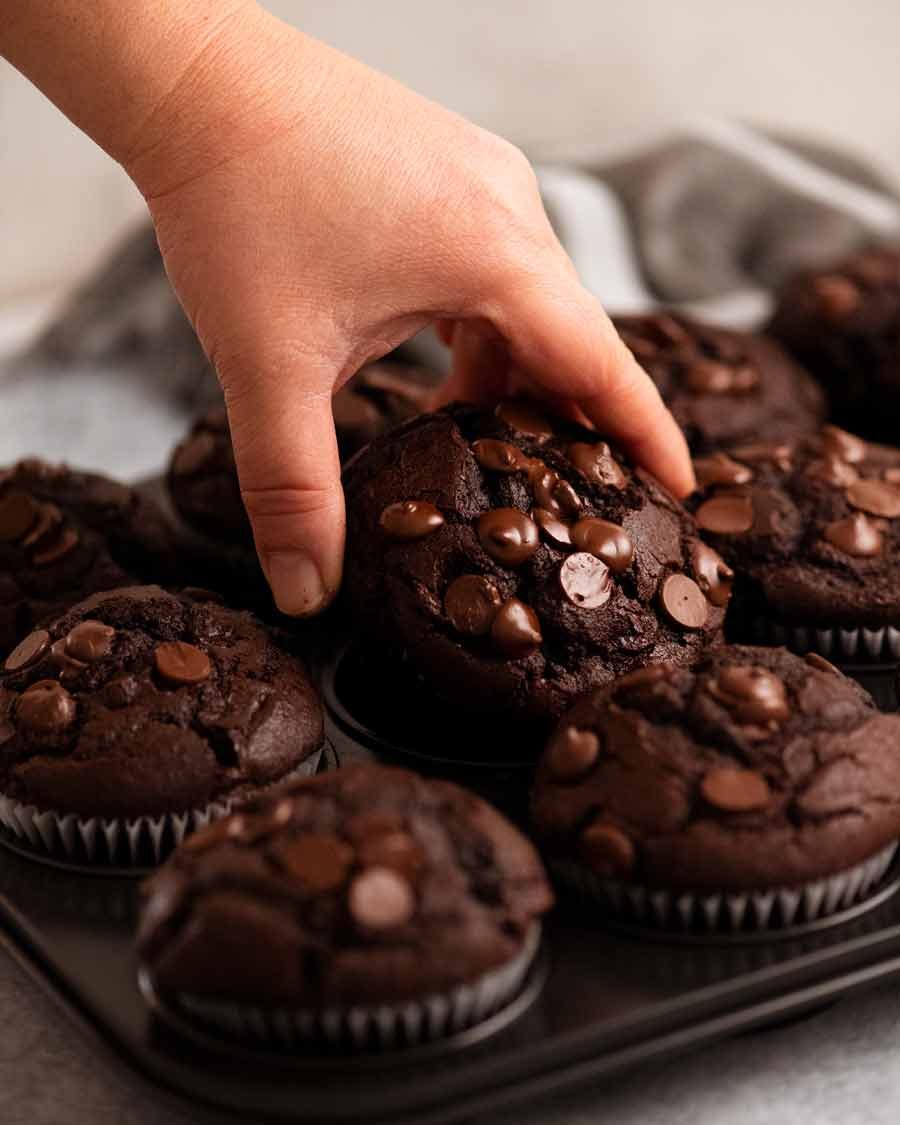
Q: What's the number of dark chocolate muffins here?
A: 9